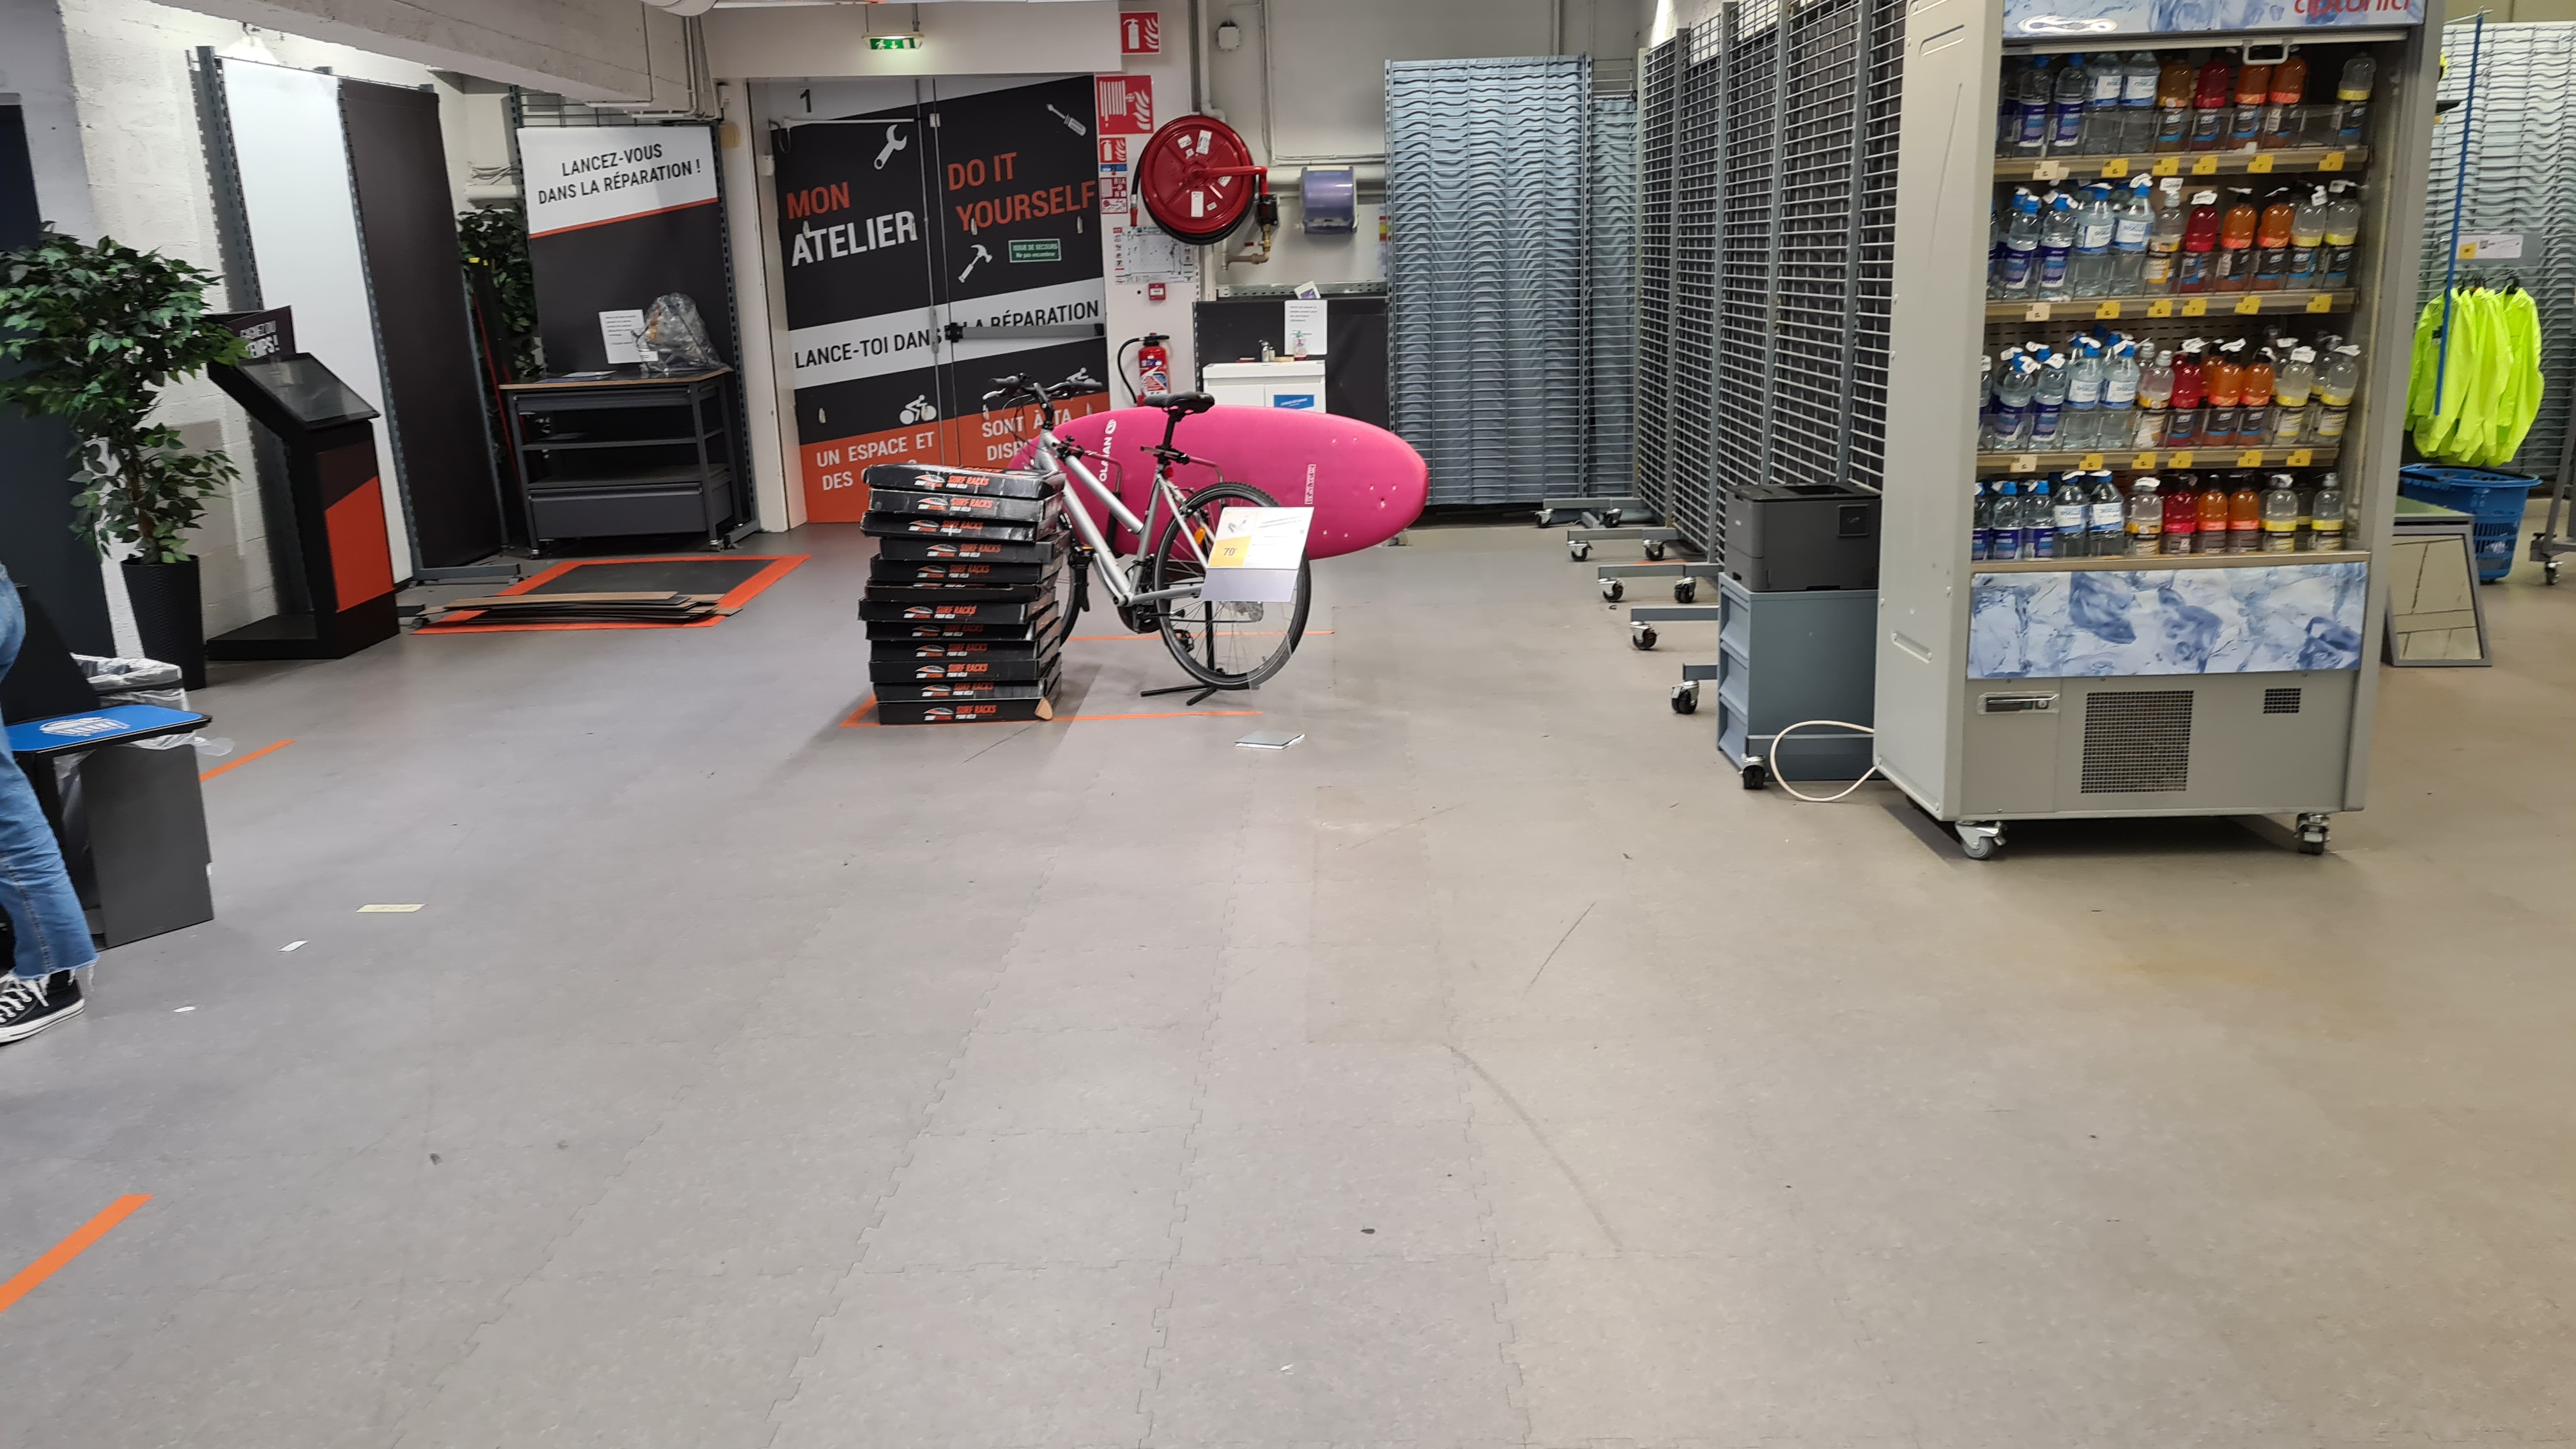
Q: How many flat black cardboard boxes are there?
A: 12